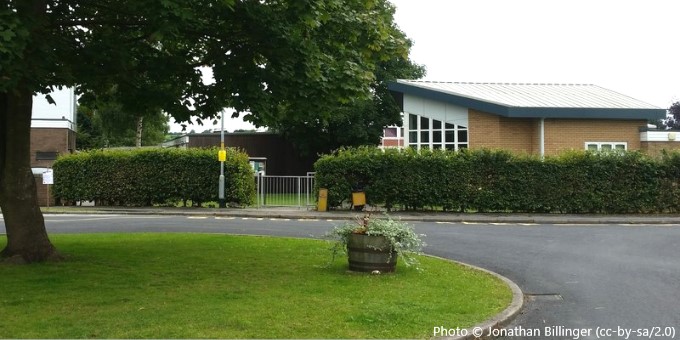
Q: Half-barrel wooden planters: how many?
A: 1